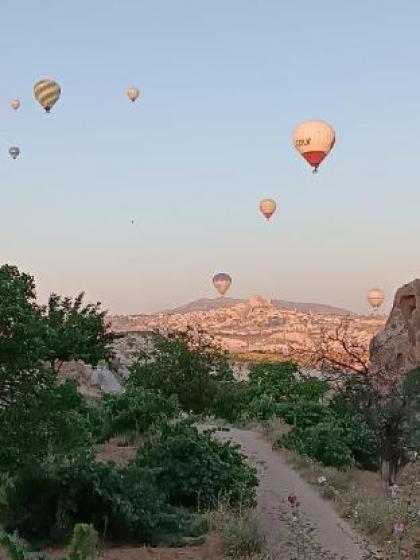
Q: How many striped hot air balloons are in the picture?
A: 1